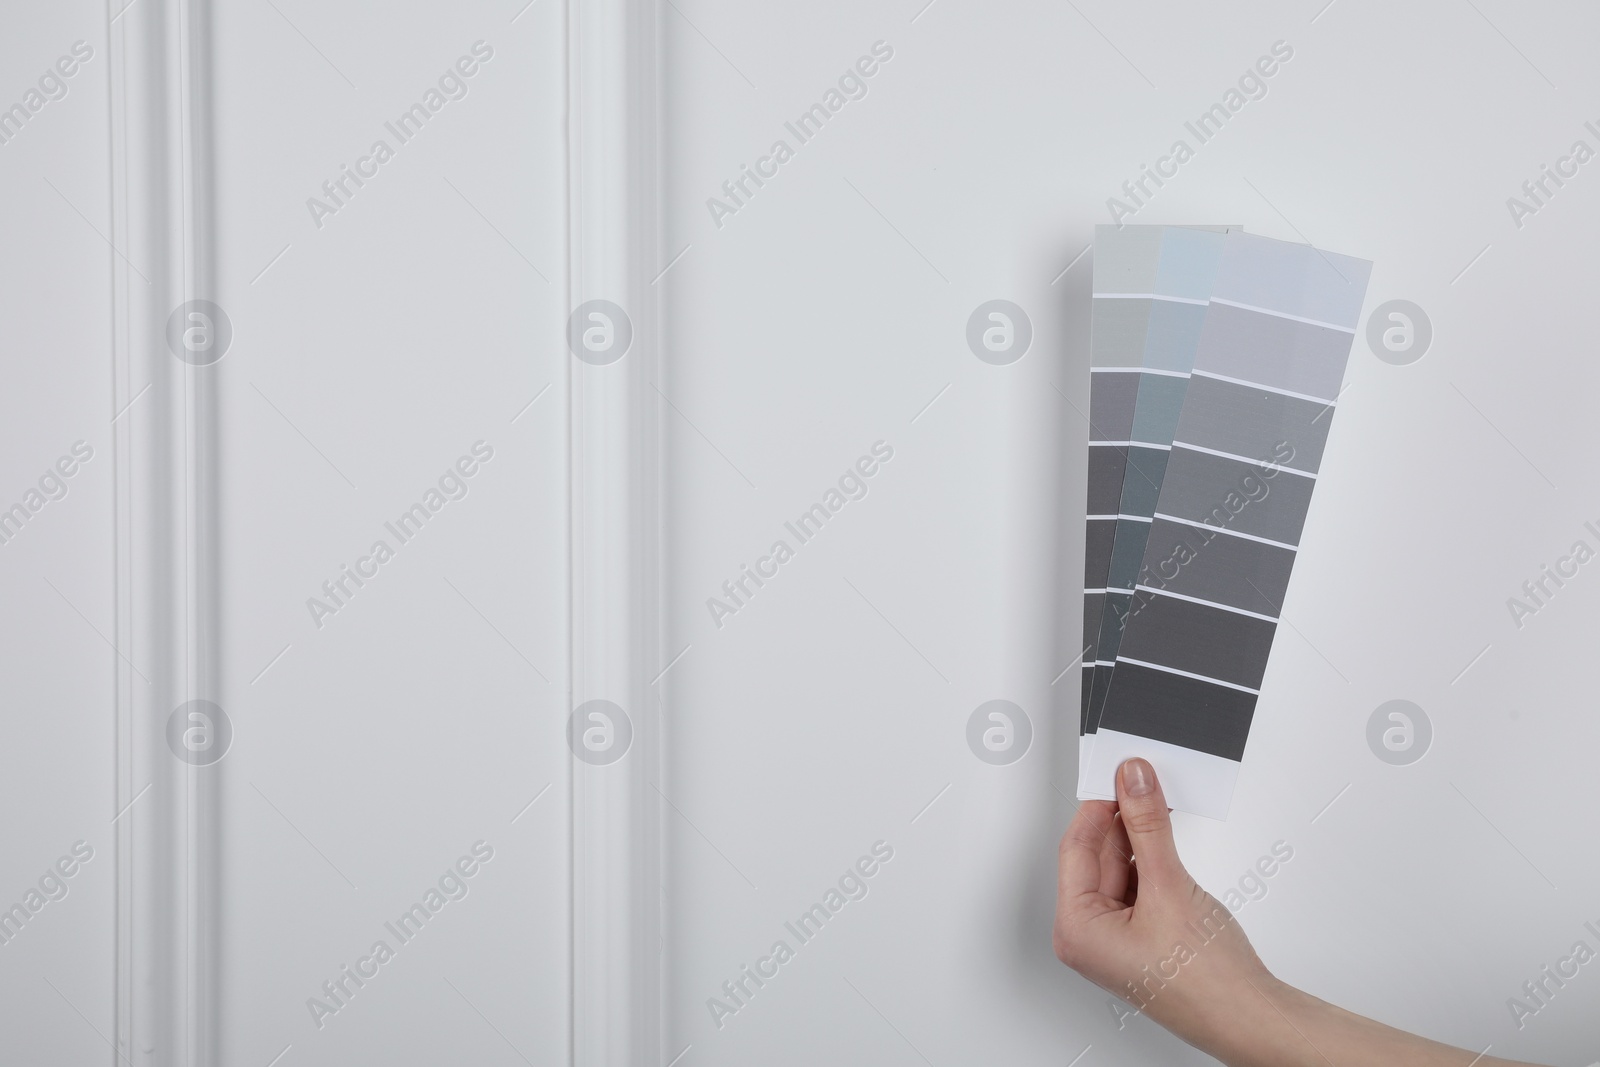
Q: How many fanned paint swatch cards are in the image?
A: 3